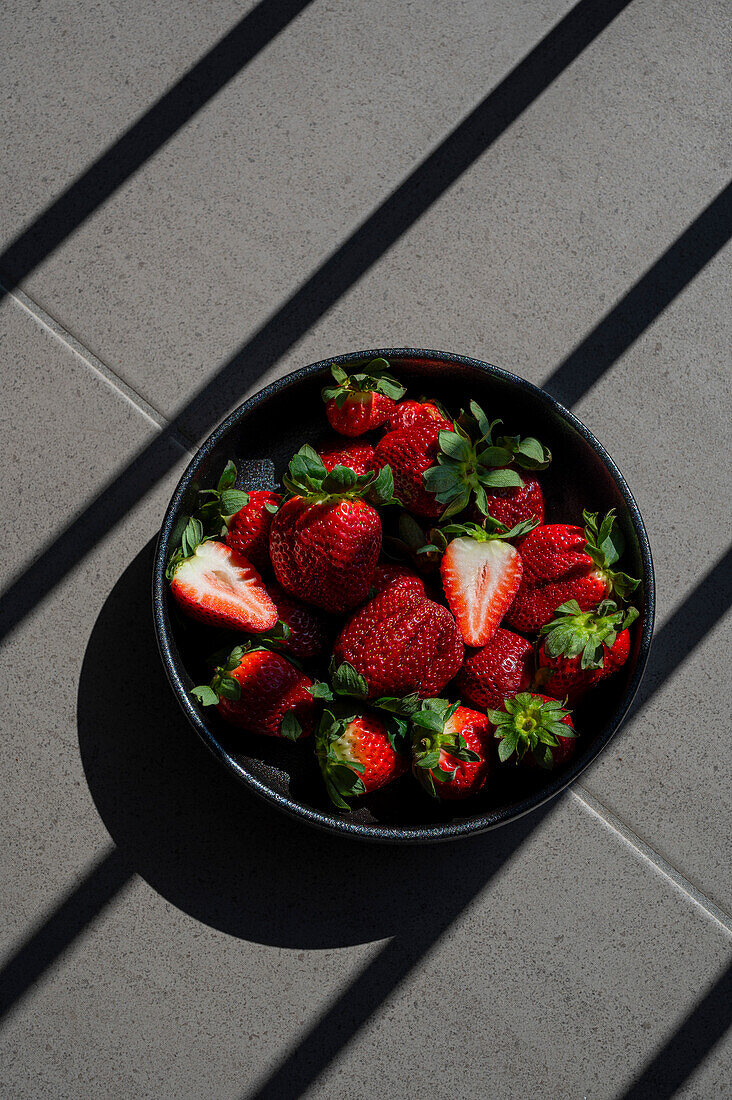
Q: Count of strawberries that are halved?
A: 2